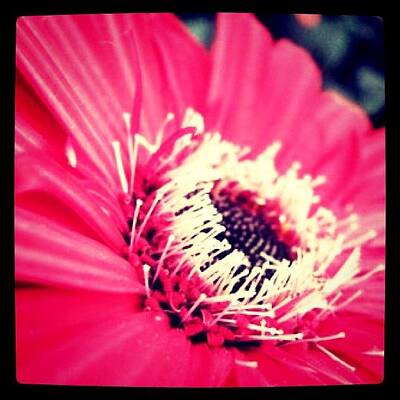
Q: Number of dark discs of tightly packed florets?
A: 1